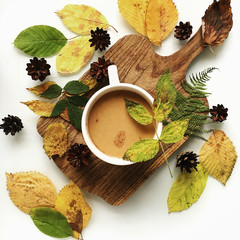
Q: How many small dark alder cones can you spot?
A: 8